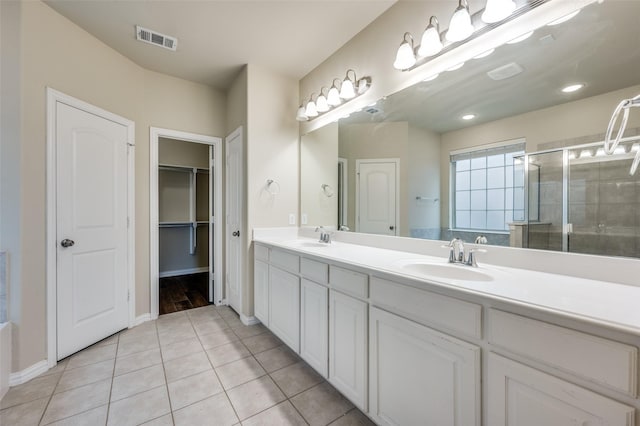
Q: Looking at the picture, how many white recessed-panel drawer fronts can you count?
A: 6